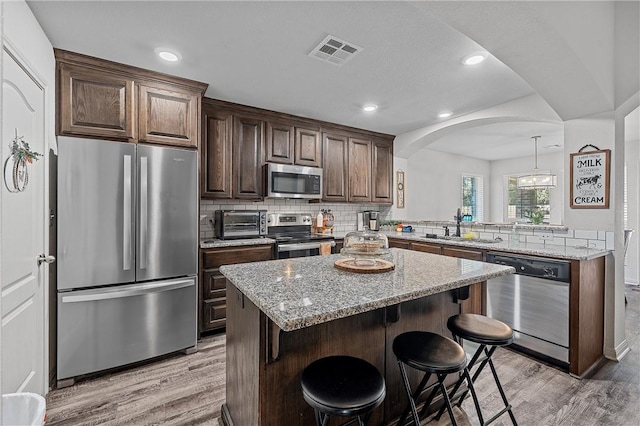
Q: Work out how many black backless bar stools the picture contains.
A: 3